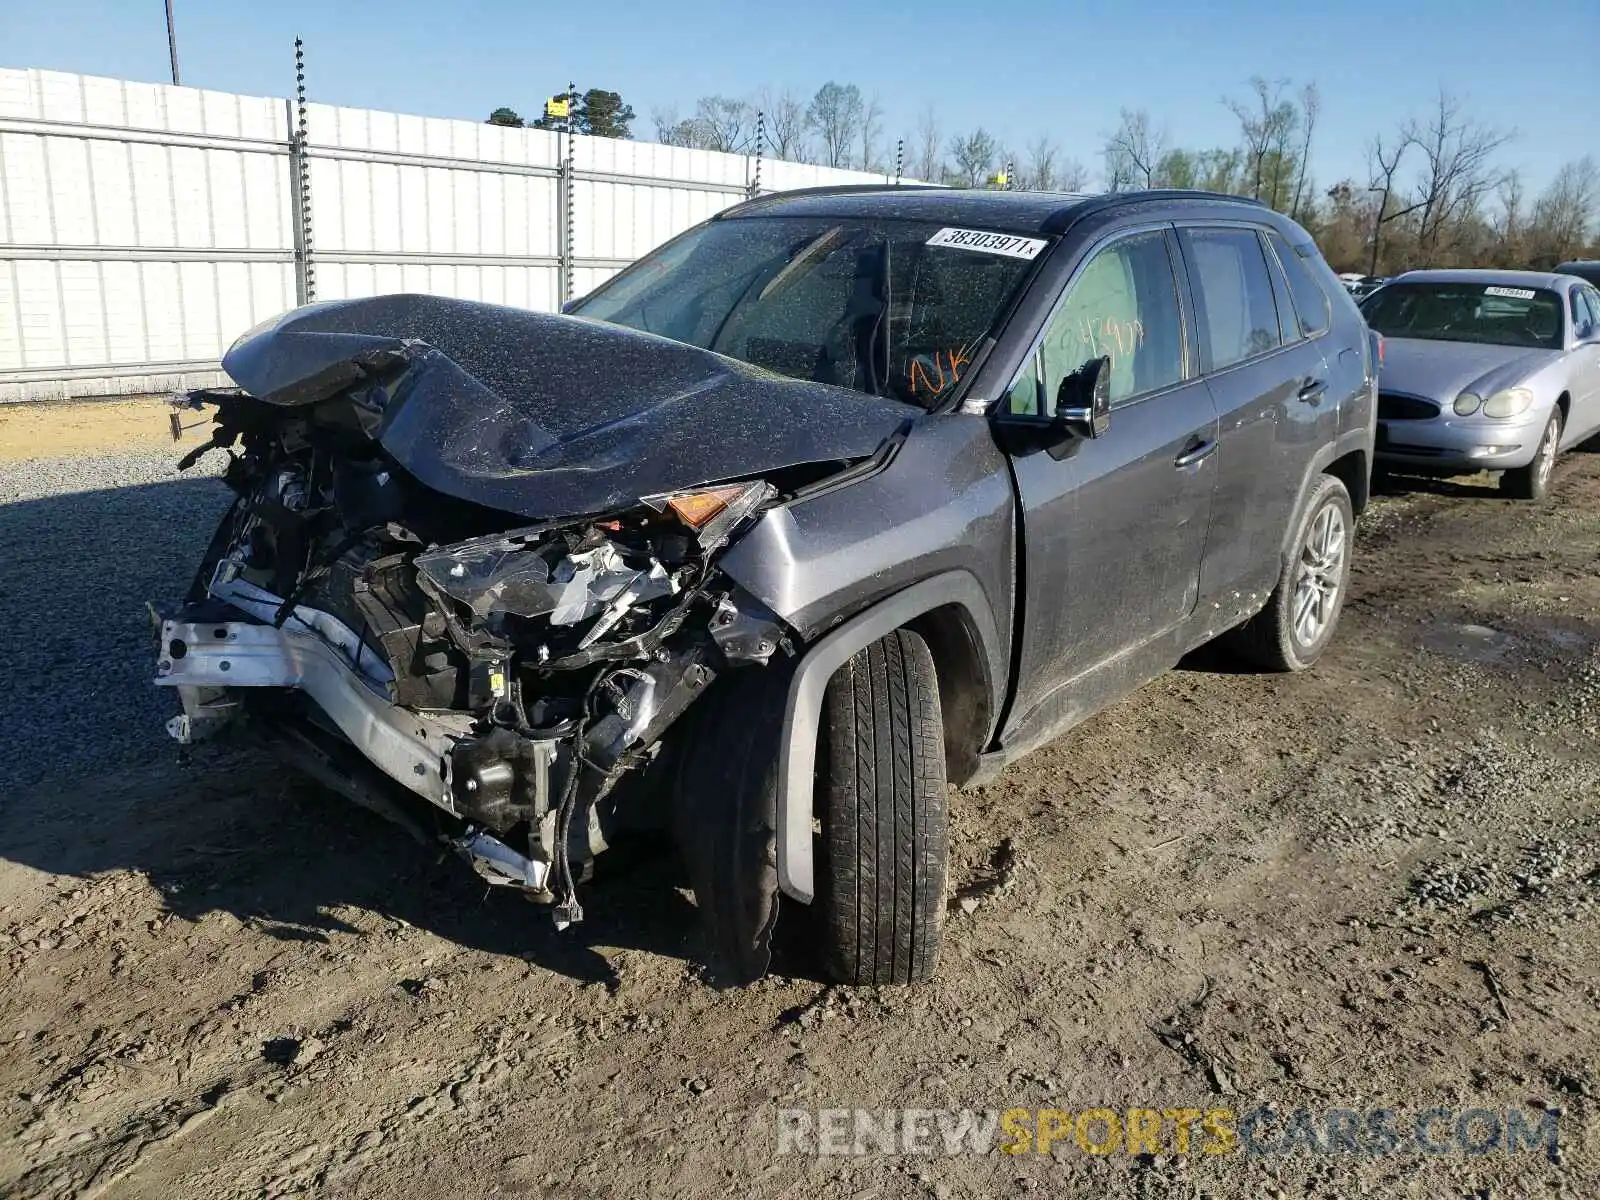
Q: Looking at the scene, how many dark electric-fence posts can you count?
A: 5